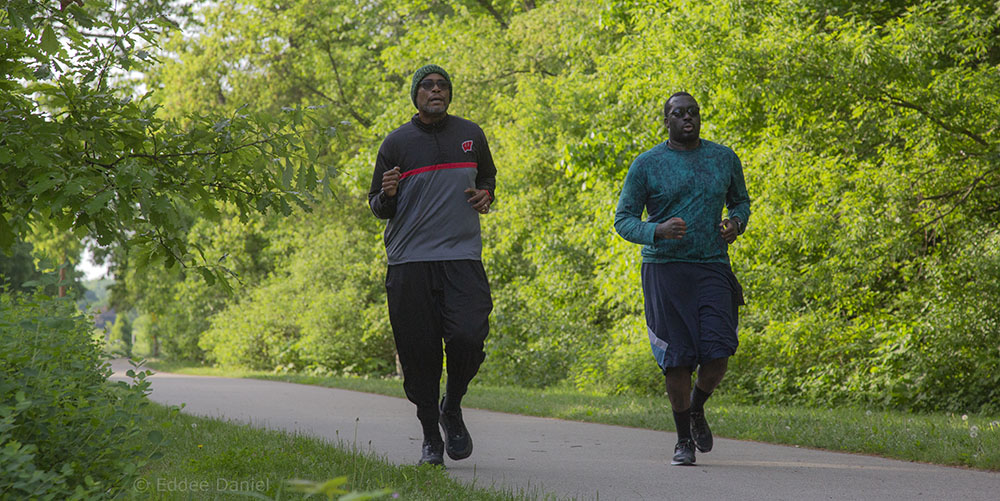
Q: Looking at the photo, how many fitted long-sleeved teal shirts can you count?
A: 1